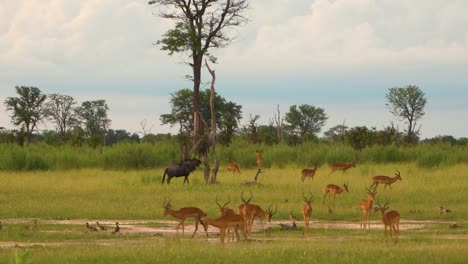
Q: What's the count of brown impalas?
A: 14